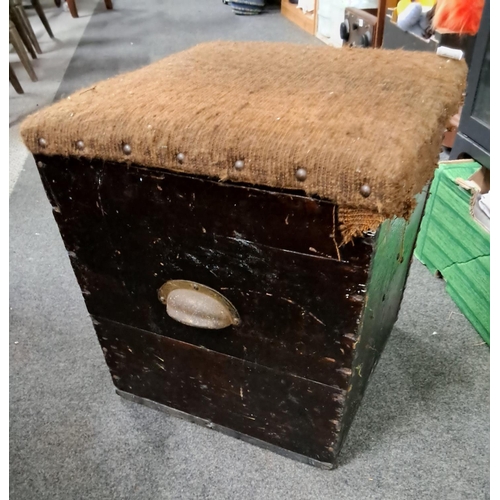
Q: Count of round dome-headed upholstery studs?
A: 7